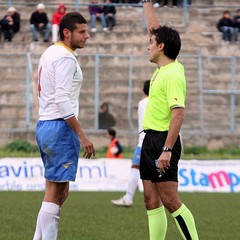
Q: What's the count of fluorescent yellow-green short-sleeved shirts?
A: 1